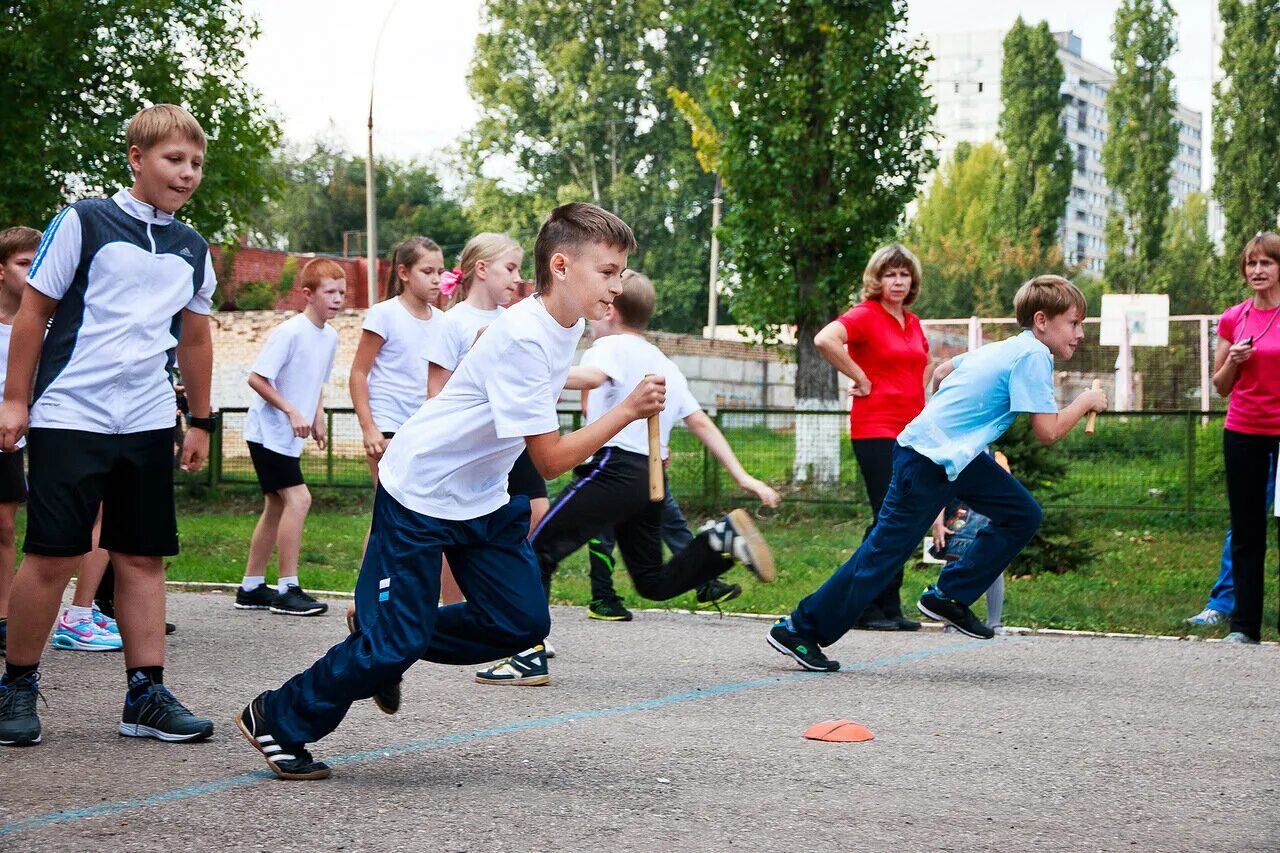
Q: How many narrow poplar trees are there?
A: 3